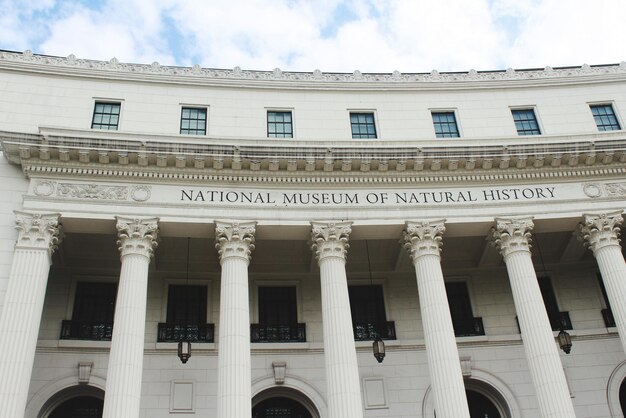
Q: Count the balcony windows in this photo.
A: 7